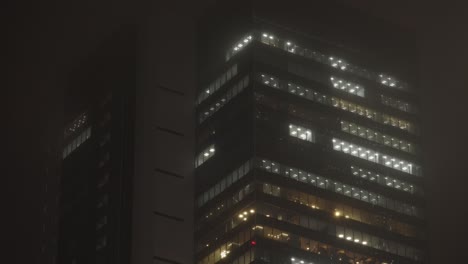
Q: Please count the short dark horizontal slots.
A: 5